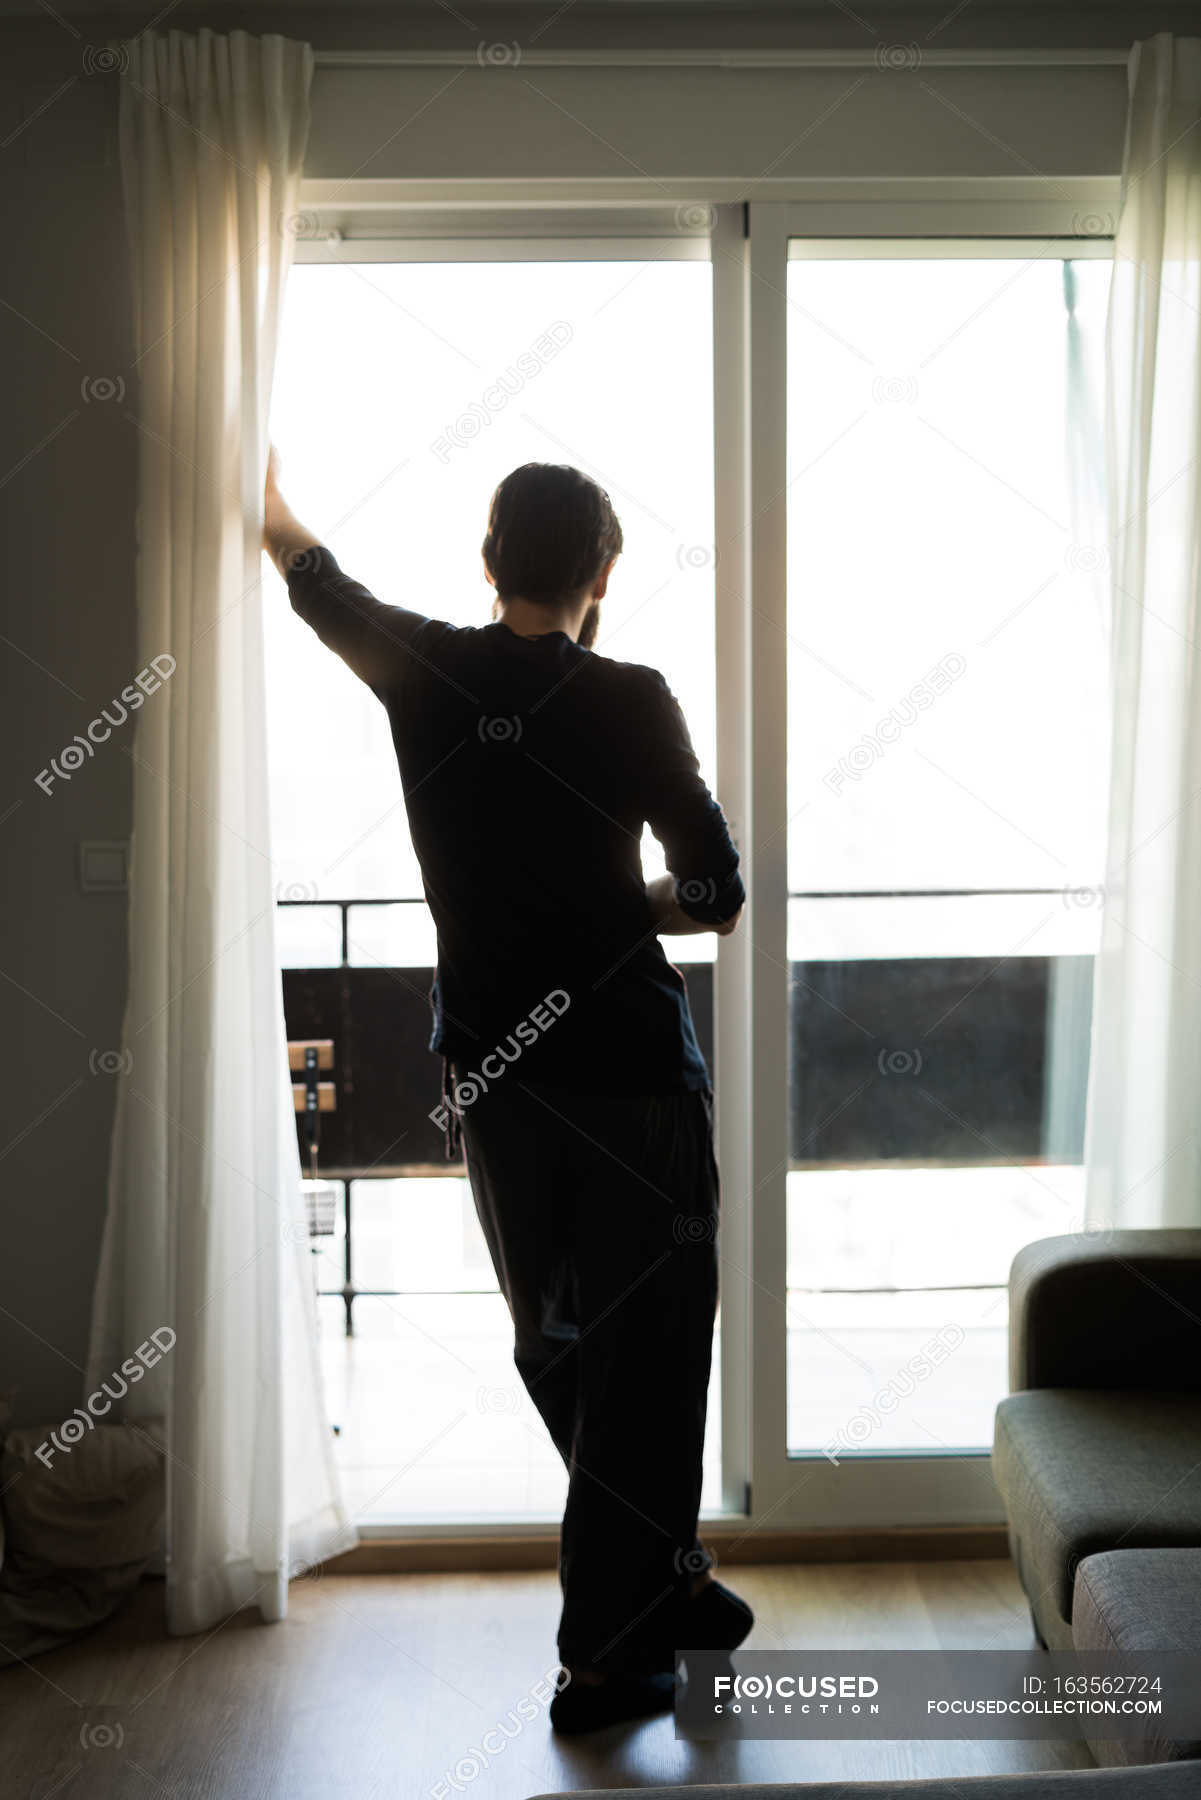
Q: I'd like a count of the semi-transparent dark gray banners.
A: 1